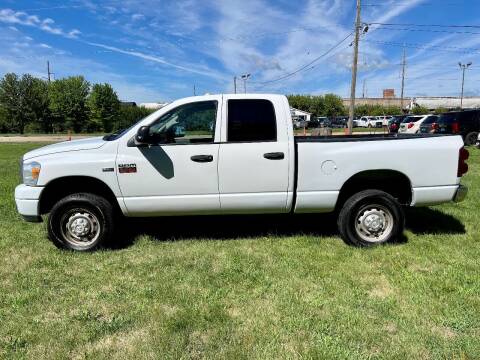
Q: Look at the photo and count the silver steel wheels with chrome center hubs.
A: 2